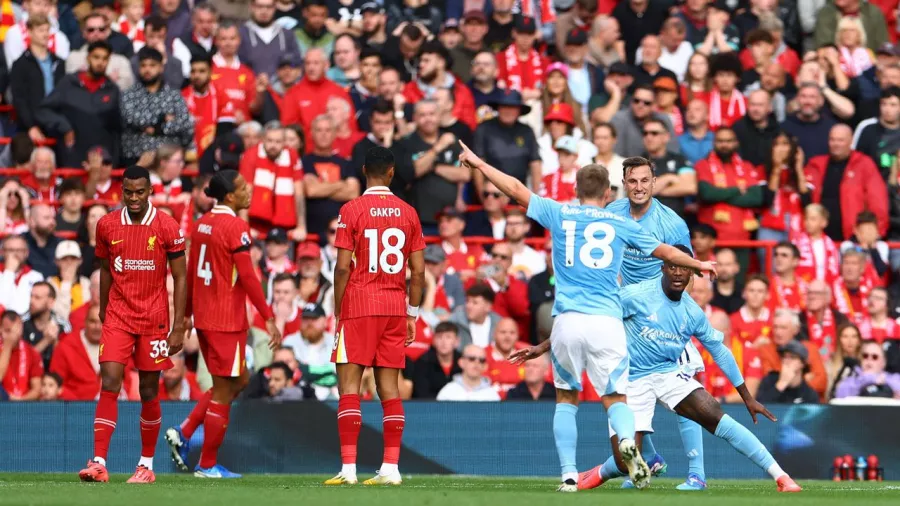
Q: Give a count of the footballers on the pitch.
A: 6